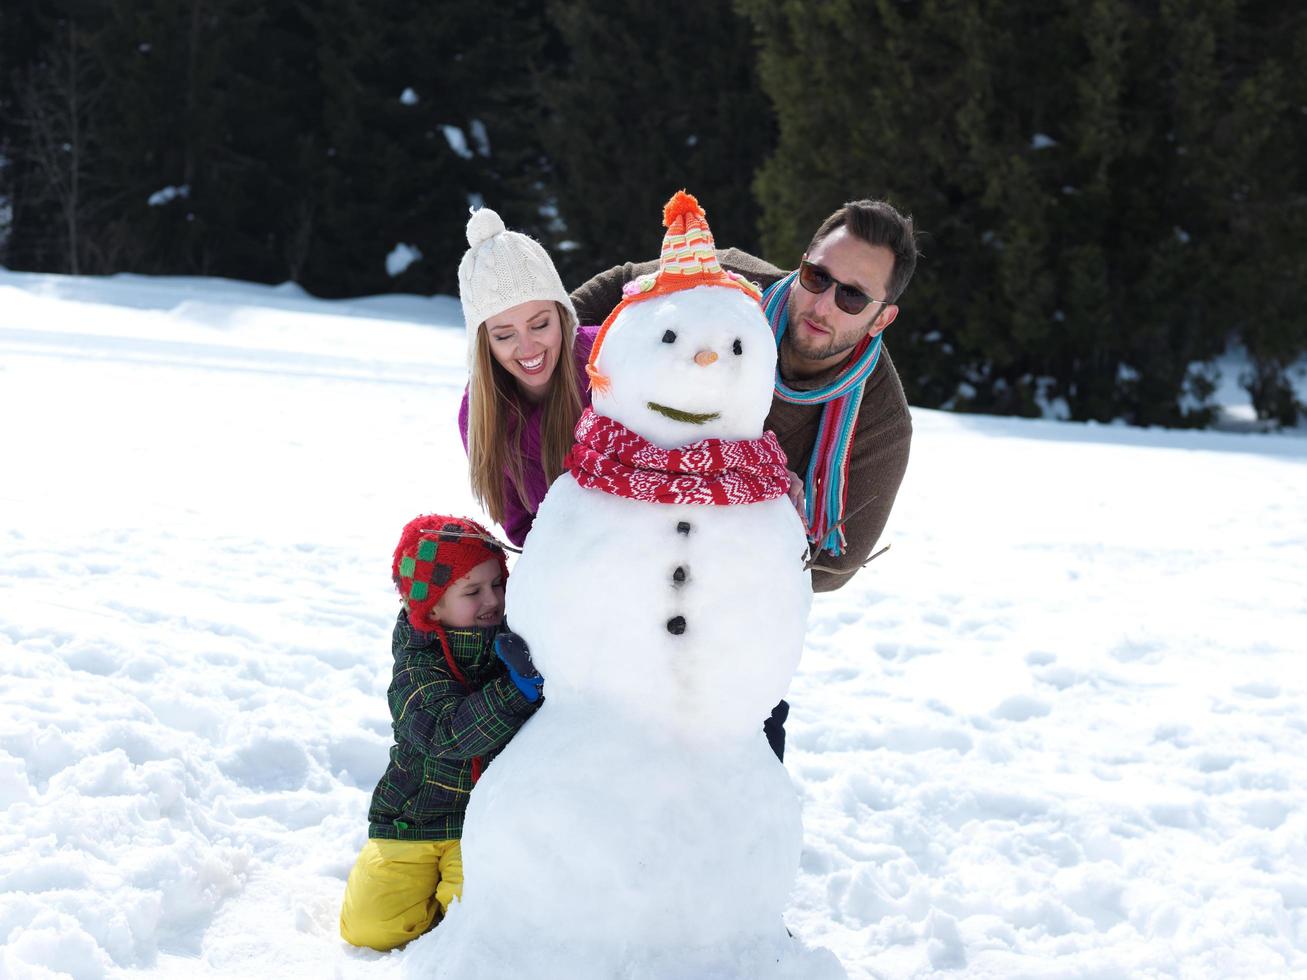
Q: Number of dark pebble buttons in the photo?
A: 3